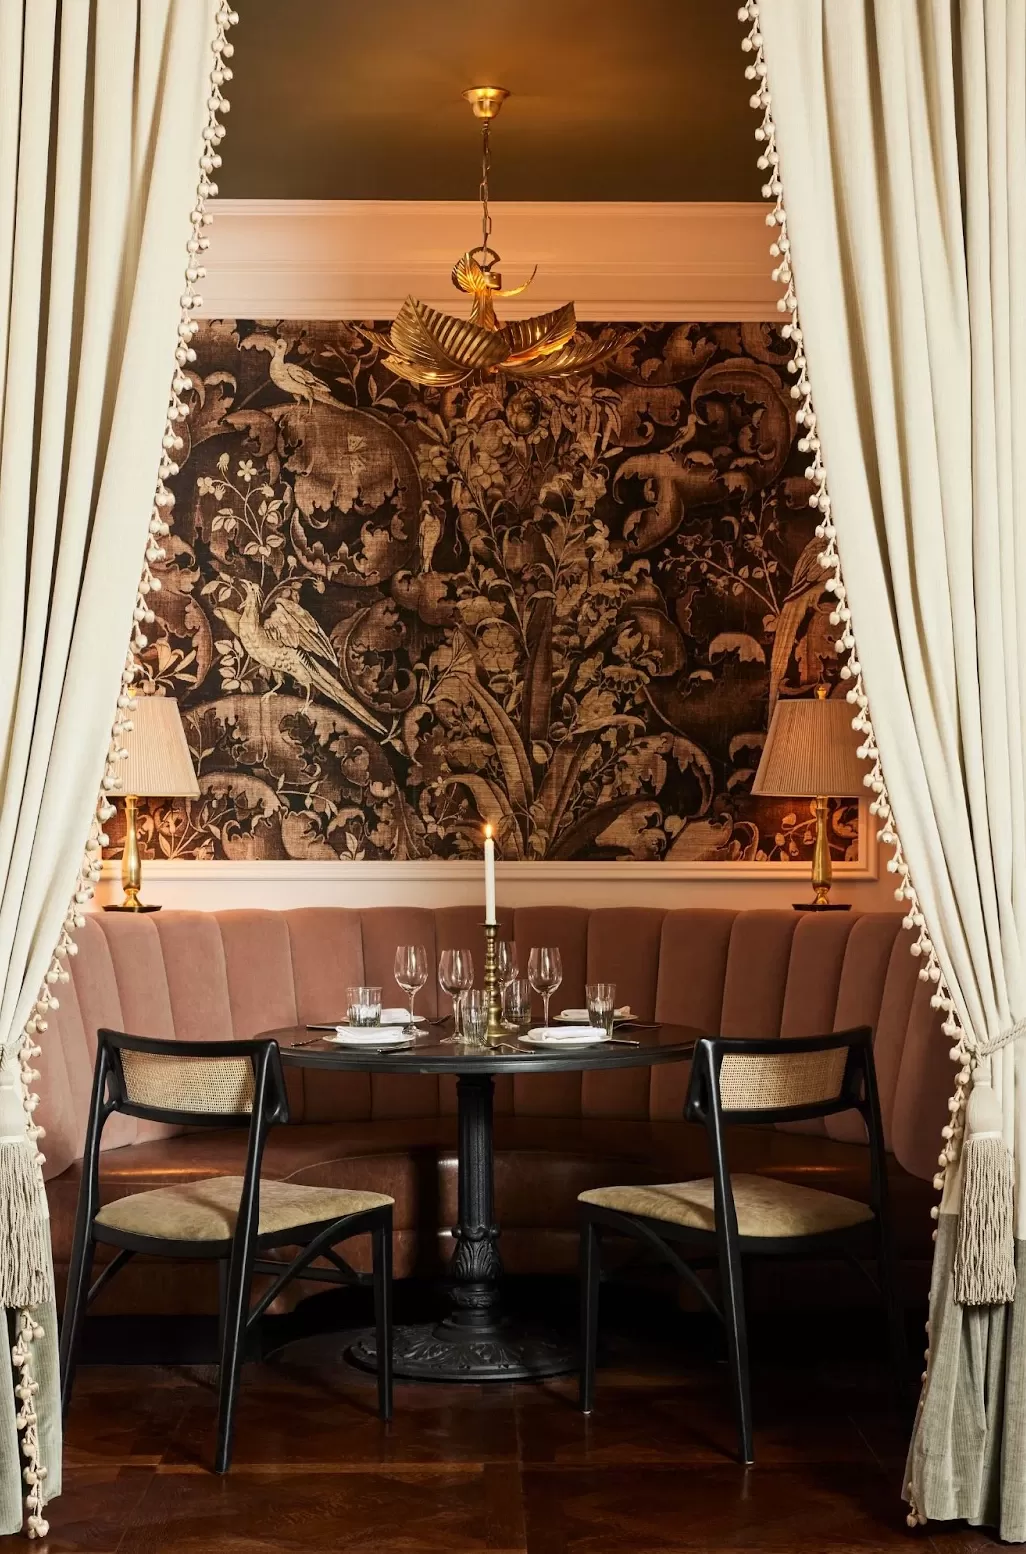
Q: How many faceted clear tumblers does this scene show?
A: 4